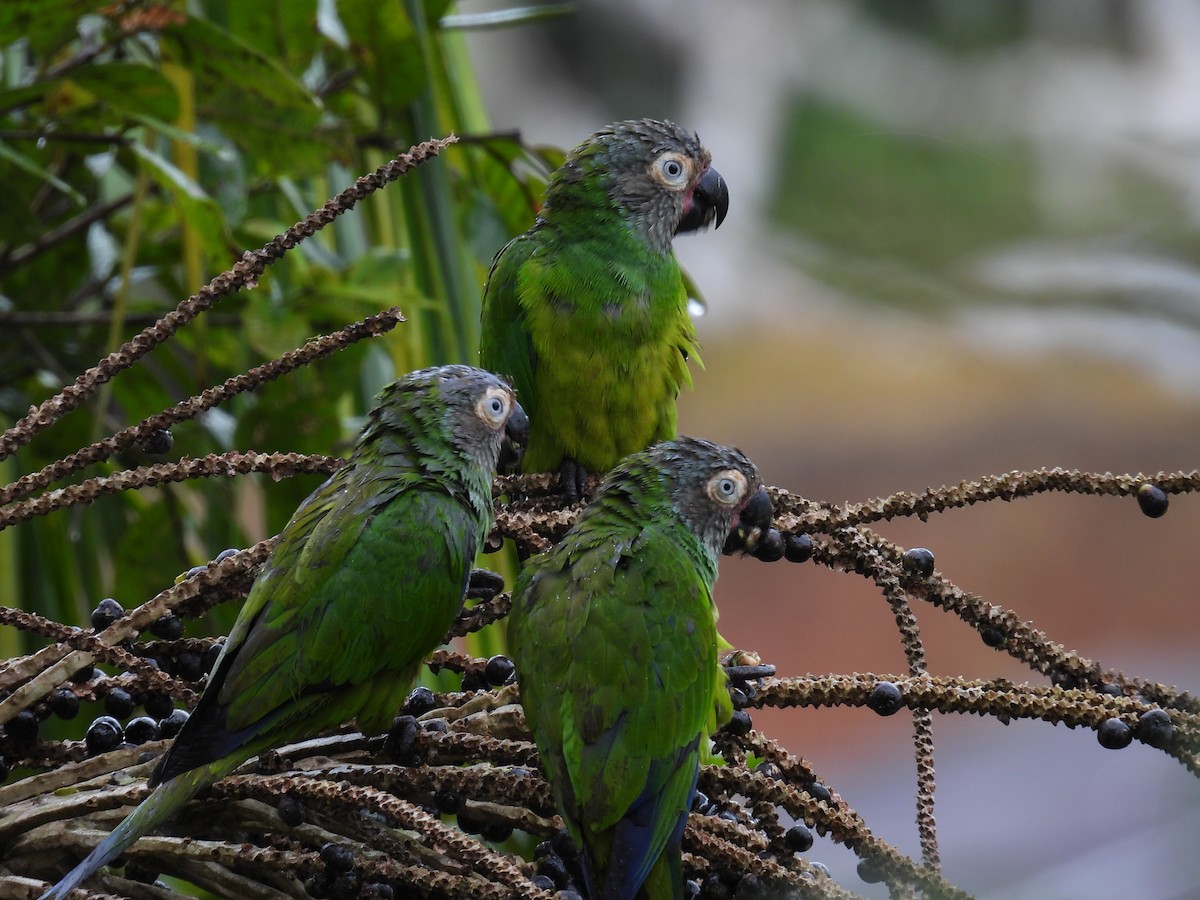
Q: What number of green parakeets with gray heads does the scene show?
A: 3